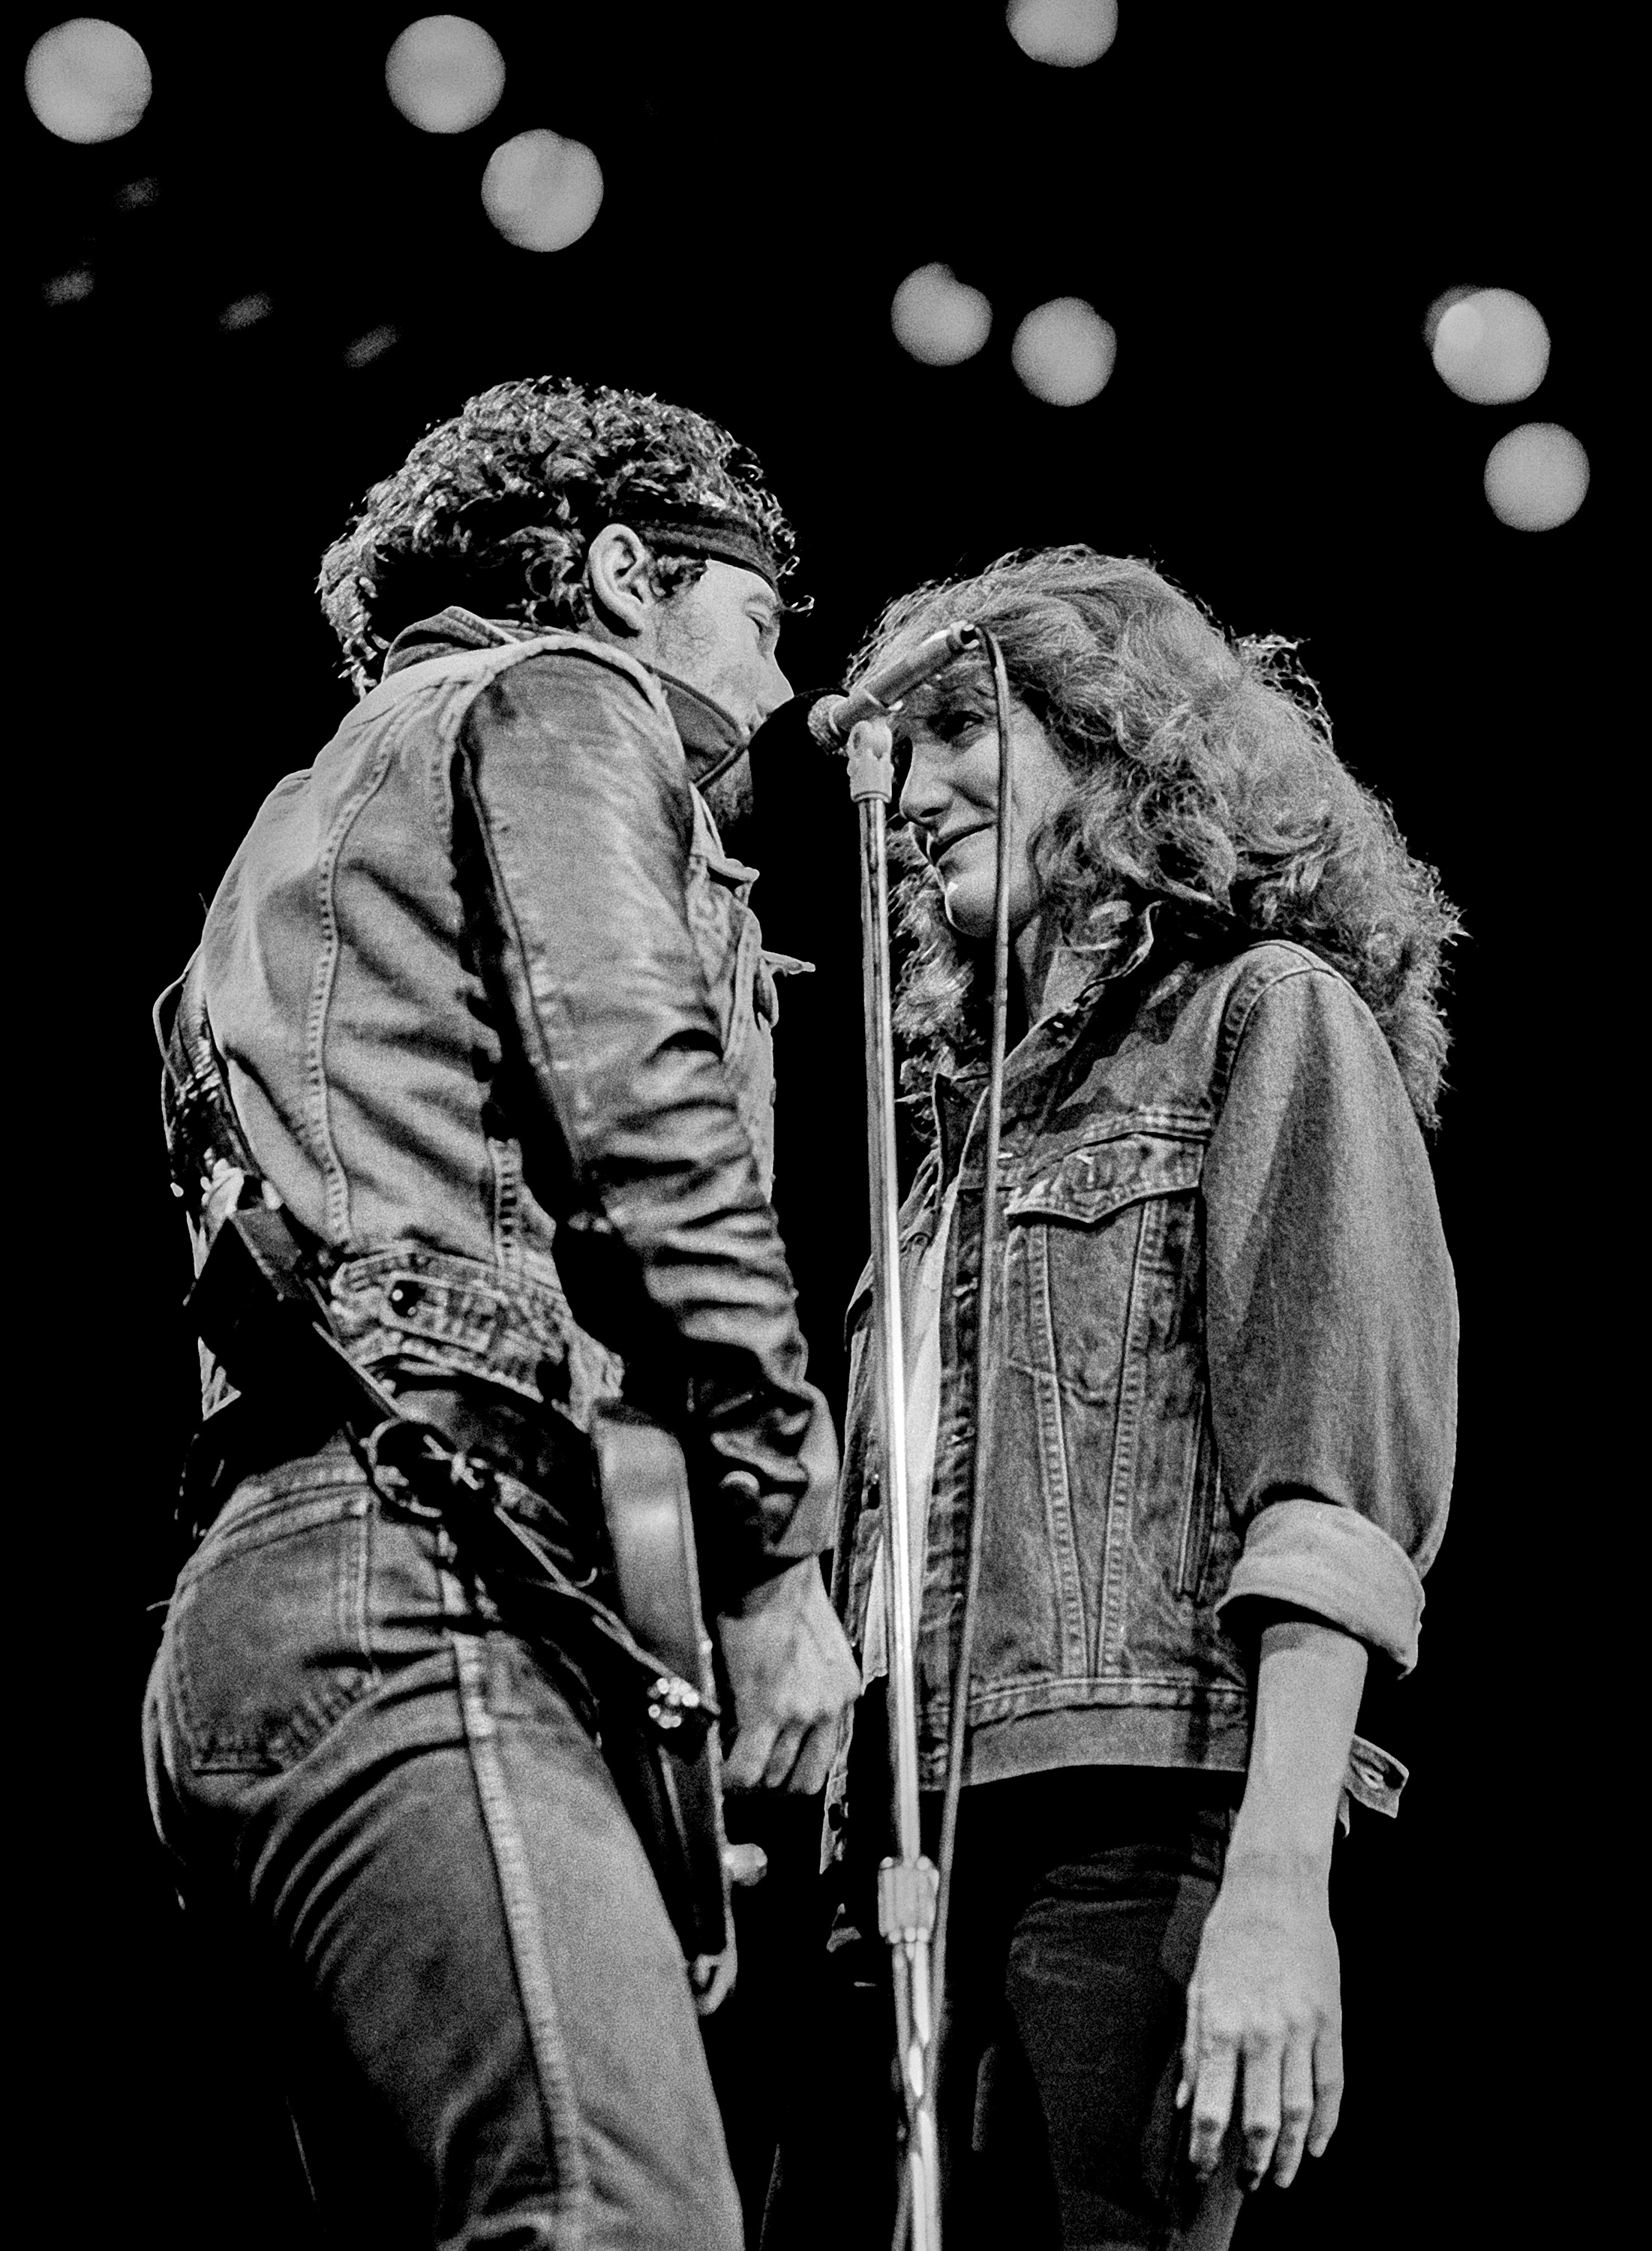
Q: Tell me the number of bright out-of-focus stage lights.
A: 8